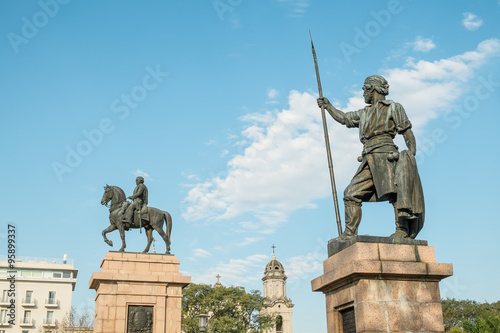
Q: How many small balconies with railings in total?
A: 6